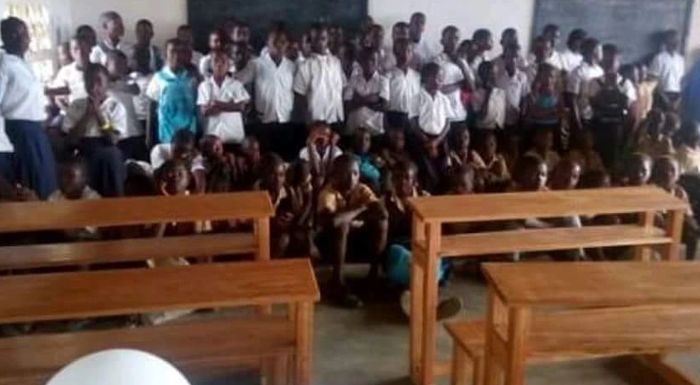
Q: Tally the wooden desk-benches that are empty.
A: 4